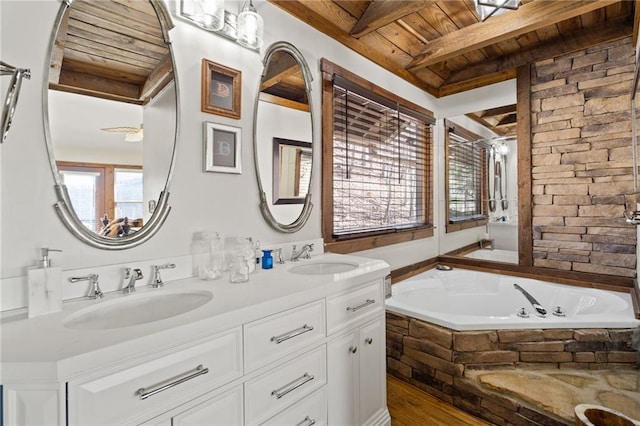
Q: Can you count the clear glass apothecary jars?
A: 3